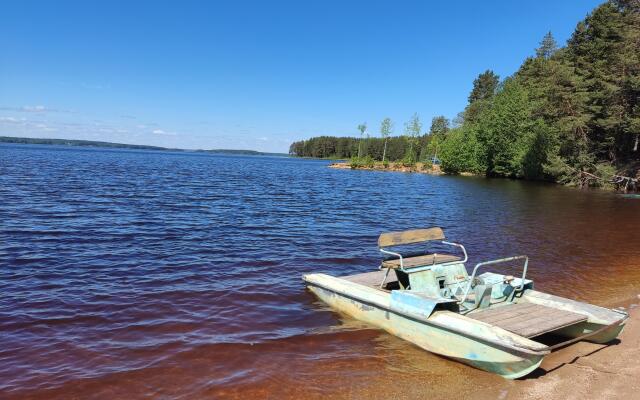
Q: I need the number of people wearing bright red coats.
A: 0